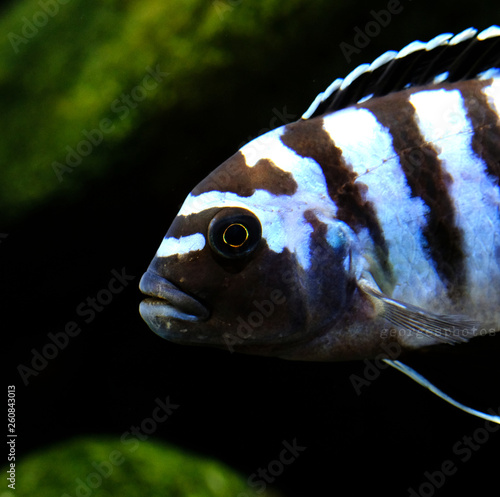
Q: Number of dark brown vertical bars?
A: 3